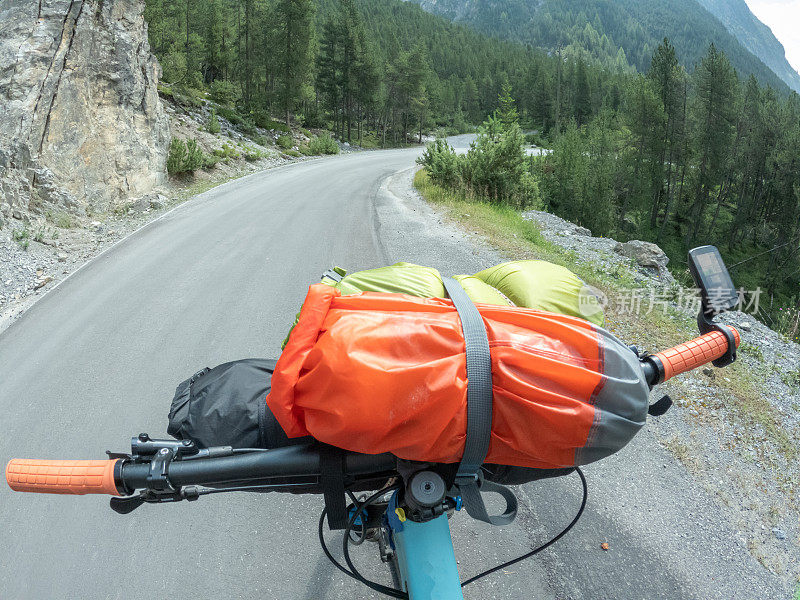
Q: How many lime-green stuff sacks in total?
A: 1